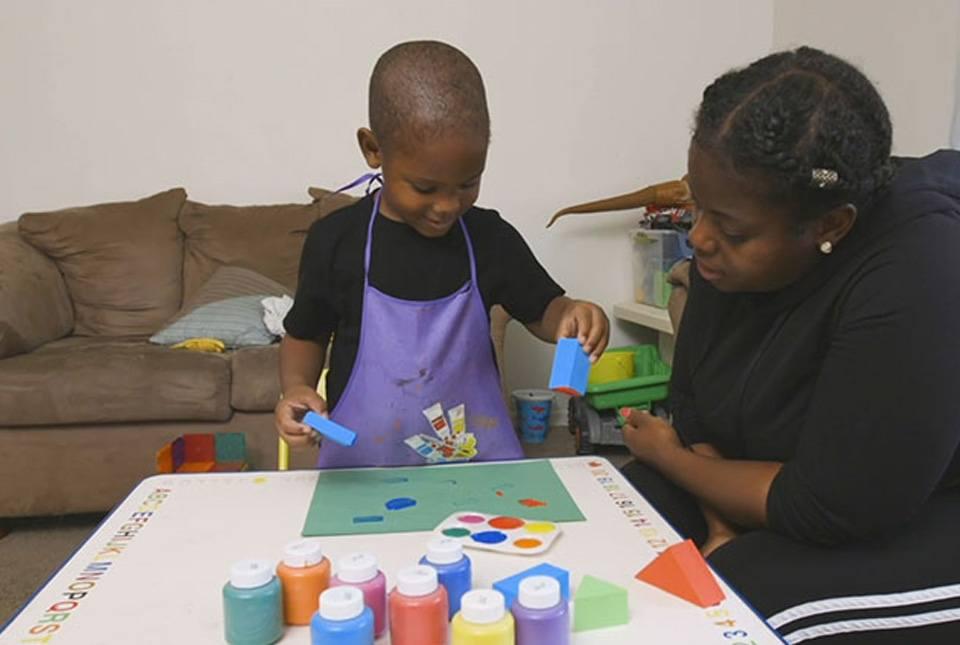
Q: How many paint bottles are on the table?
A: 8